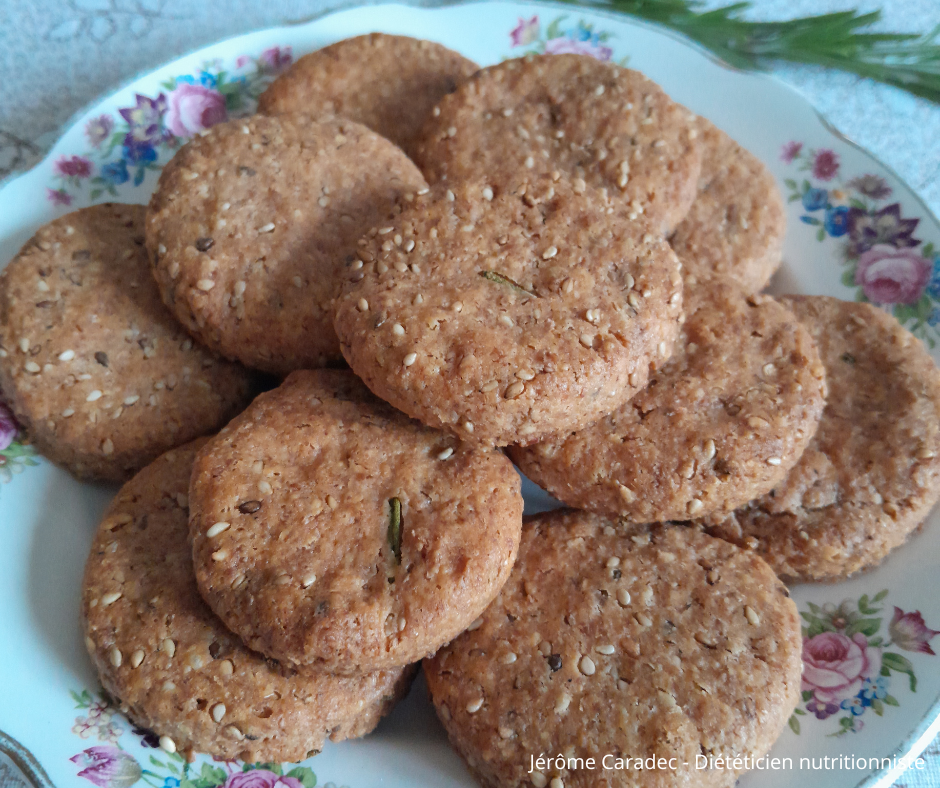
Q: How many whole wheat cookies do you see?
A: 11